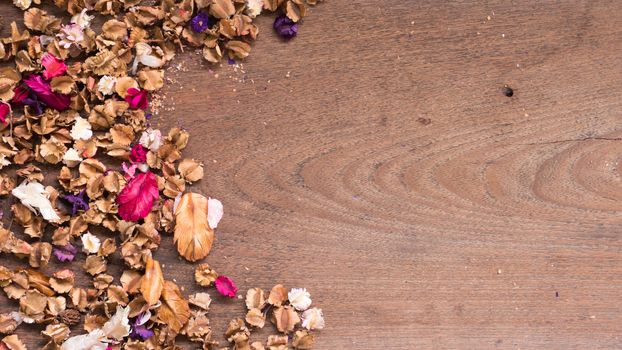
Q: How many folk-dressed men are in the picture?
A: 0